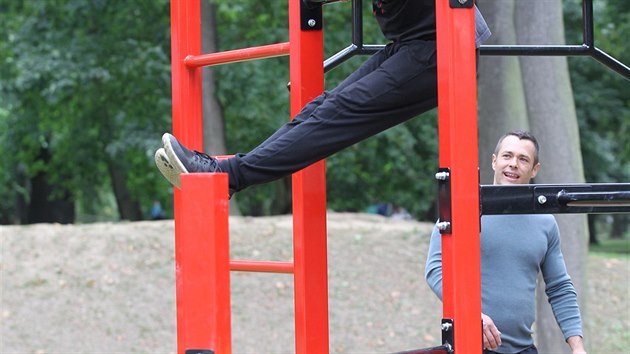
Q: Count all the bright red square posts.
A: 4